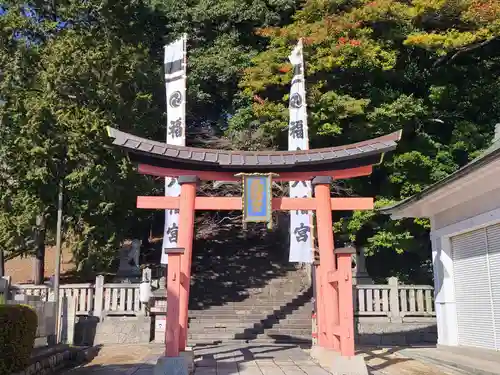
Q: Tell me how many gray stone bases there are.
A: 2